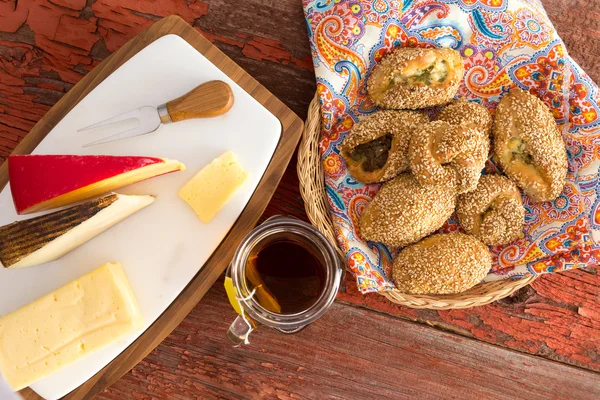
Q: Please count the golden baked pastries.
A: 8